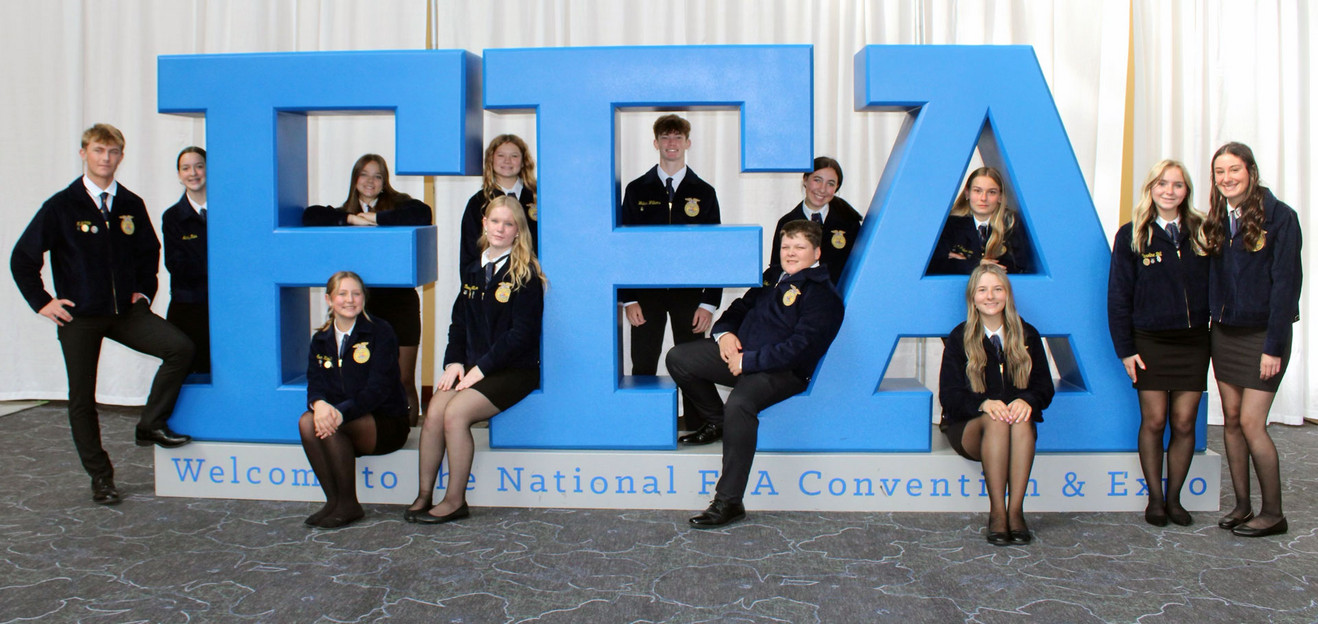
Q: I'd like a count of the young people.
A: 13